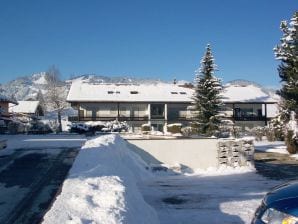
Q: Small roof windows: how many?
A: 5